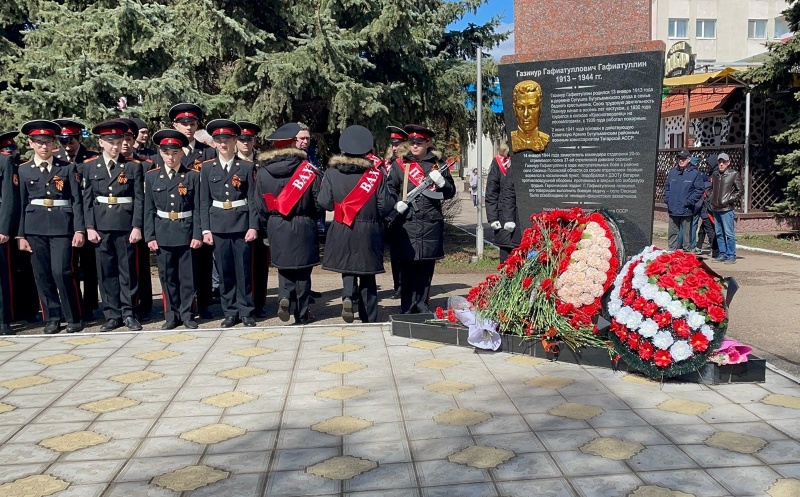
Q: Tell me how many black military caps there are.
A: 13